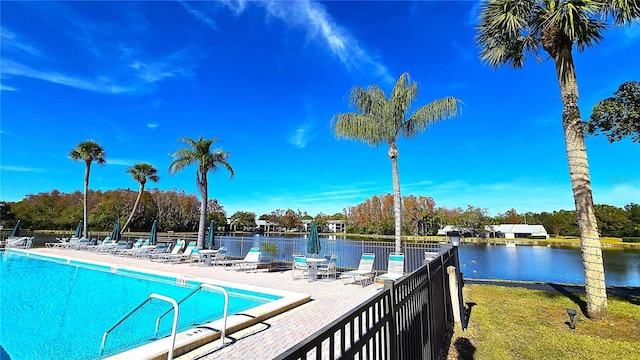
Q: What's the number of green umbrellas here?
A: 6